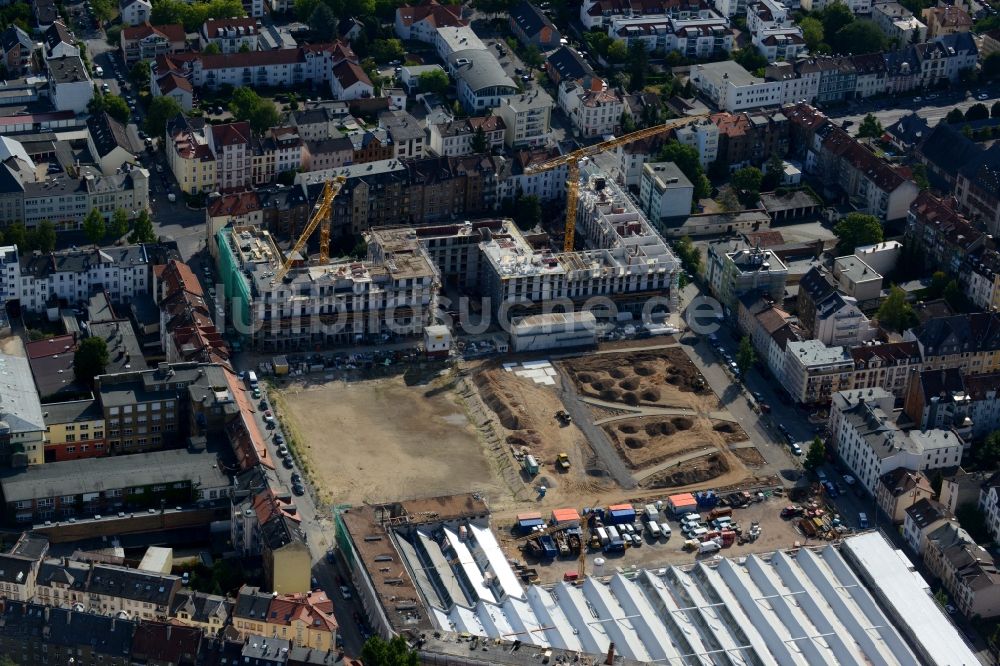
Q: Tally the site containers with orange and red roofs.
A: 4